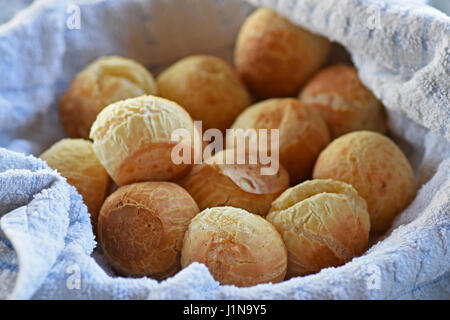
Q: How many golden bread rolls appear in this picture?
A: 12